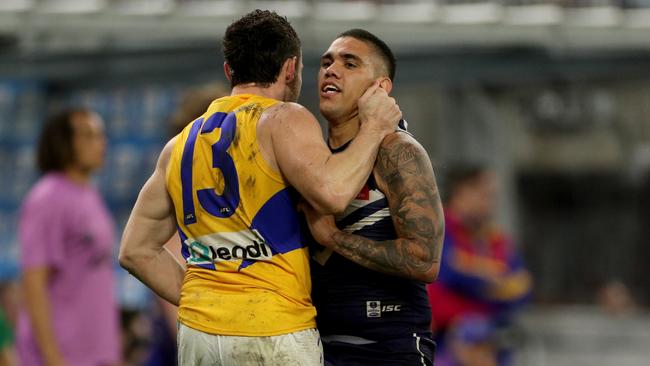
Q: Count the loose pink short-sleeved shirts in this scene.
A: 1